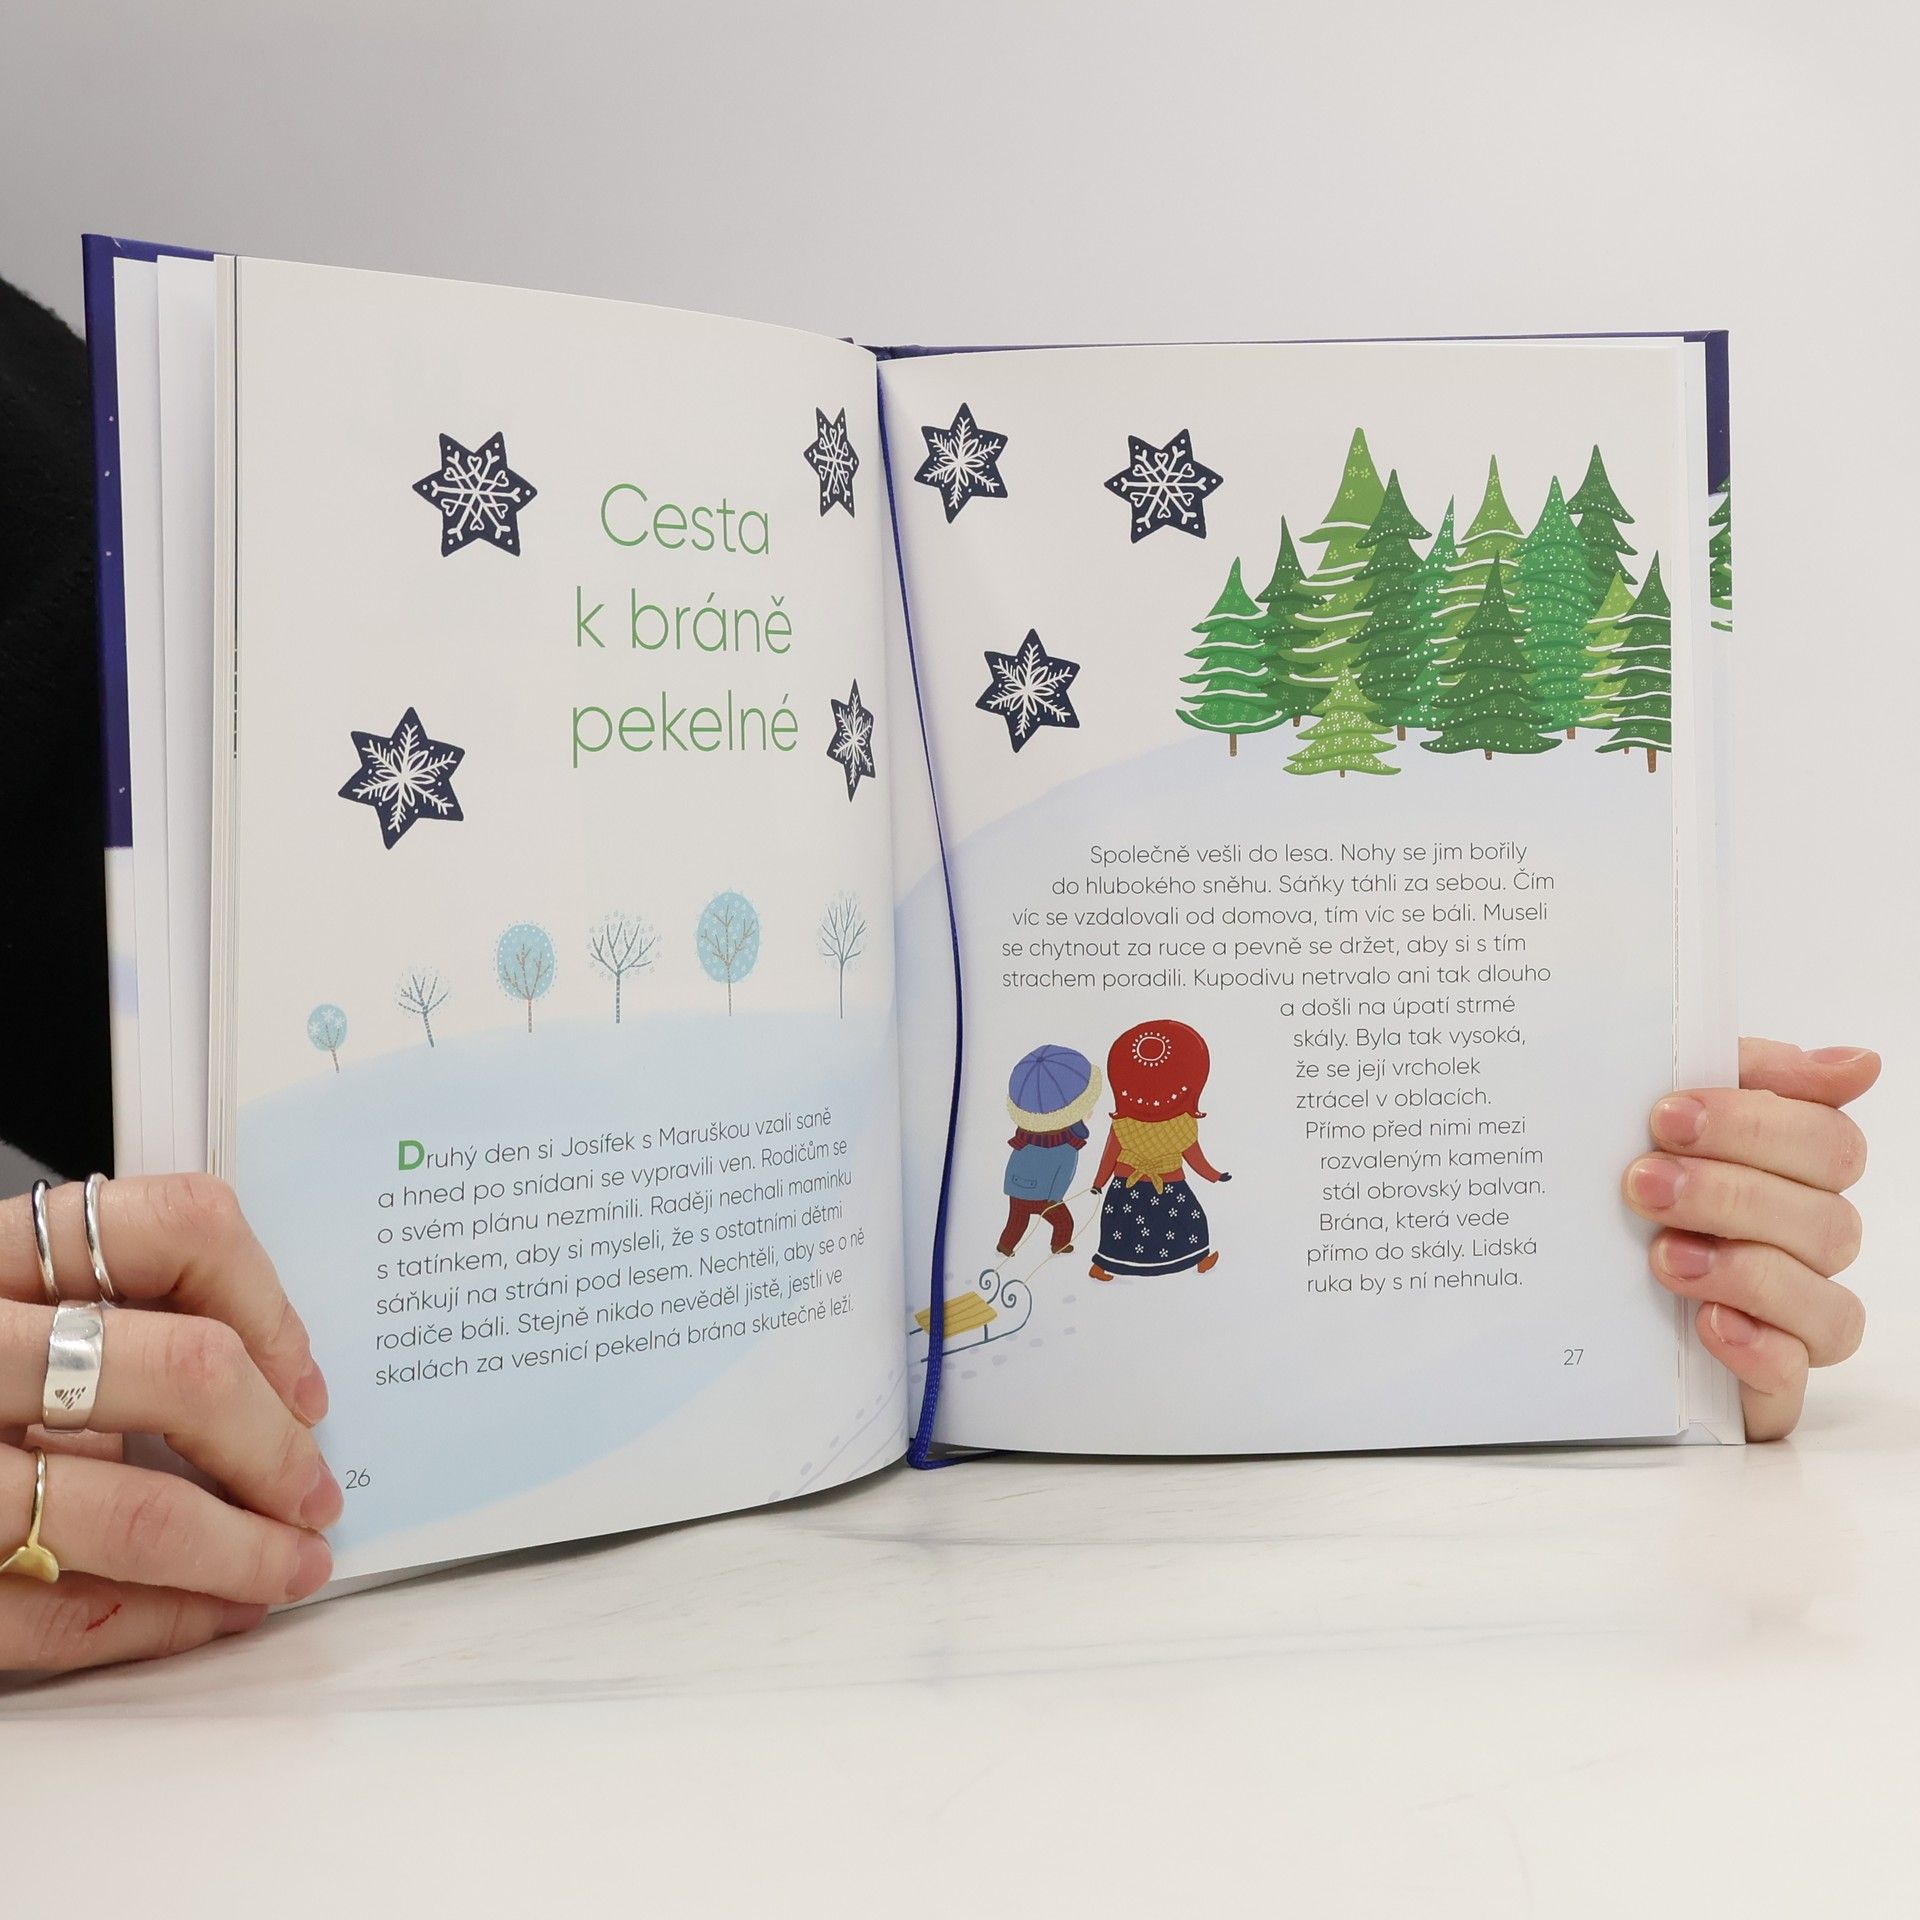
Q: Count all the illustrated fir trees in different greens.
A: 12